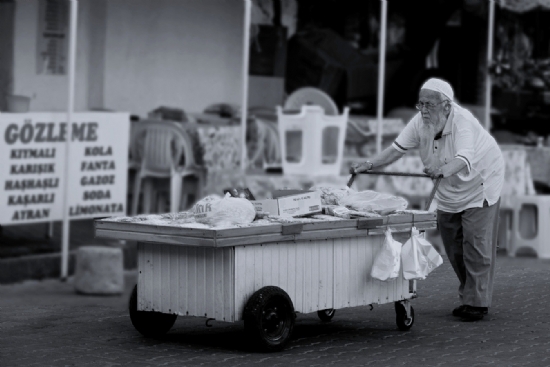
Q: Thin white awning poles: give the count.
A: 4